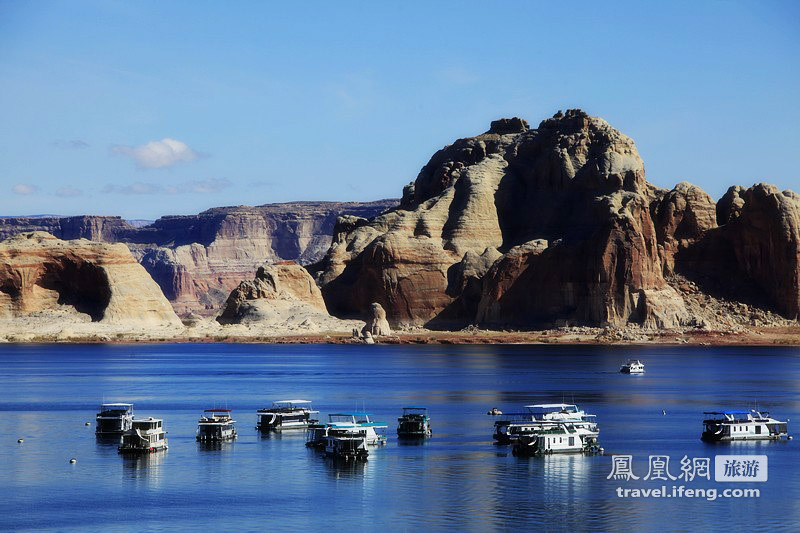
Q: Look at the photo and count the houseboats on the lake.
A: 11